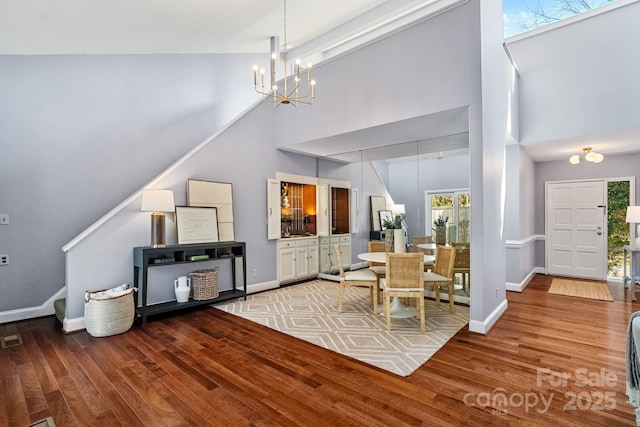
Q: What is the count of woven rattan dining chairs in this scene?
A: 4